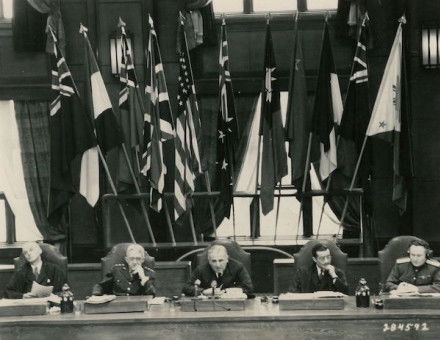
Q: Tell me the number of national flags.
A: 11